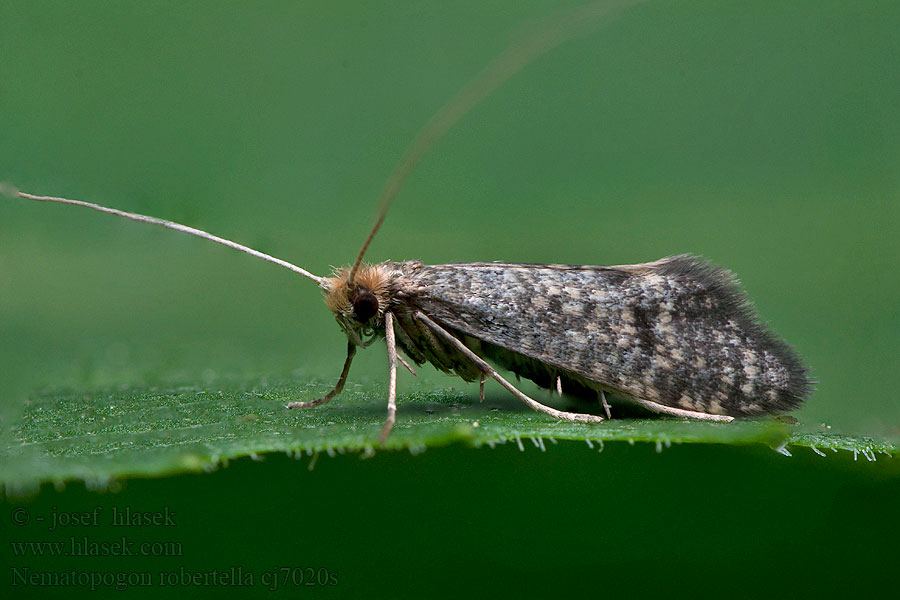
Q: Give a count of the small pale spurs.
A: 4